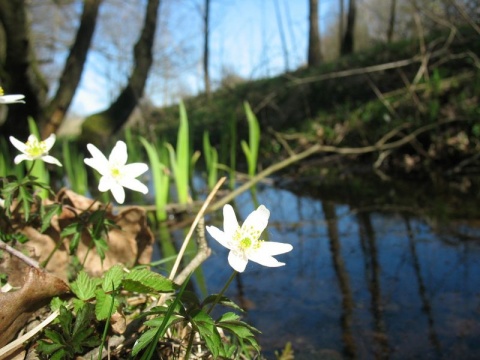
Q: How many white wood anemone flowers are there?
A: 4